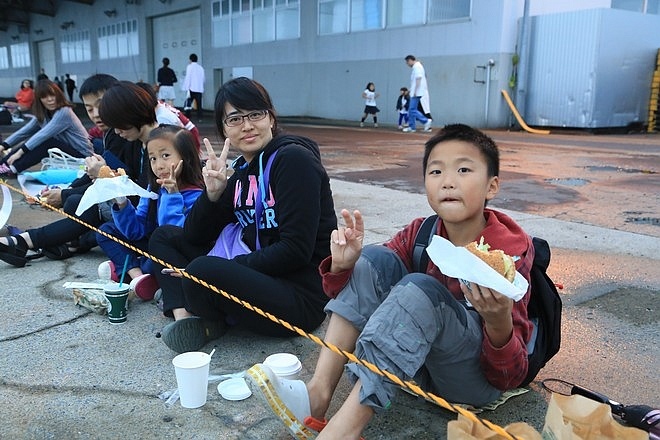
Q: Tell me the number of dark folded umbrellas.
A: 1